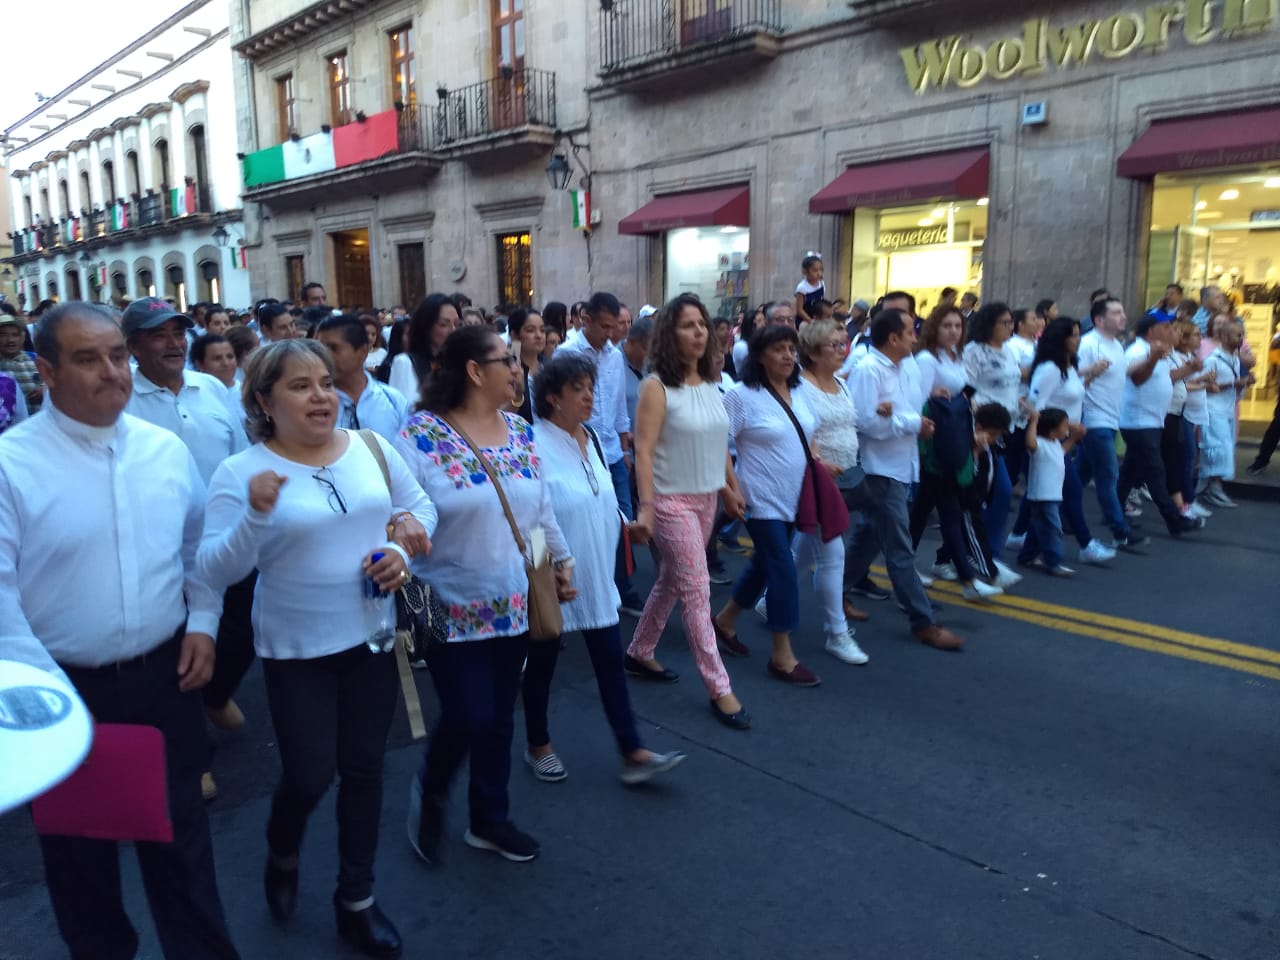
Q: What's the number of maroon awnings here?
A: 3